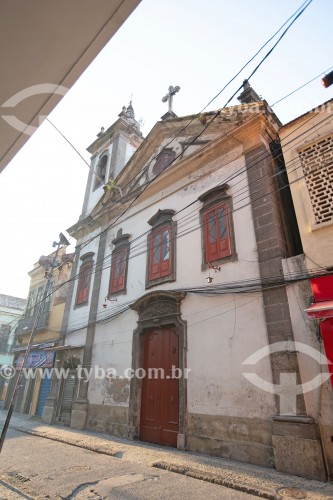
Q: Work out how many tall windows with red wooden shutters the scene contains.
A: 4